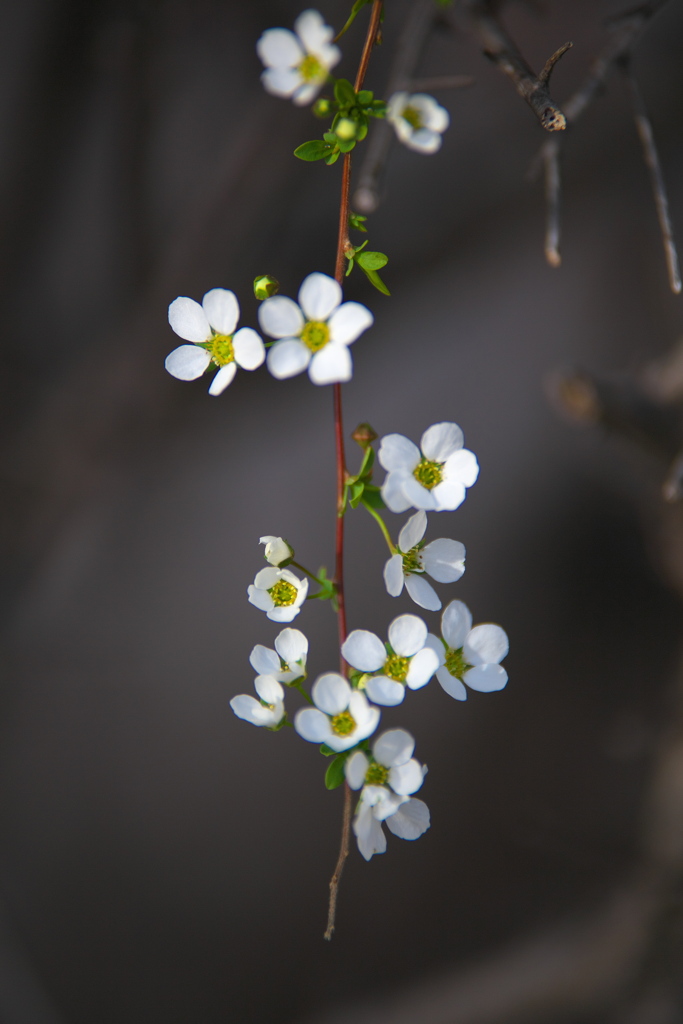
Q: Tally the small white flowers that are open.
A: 14